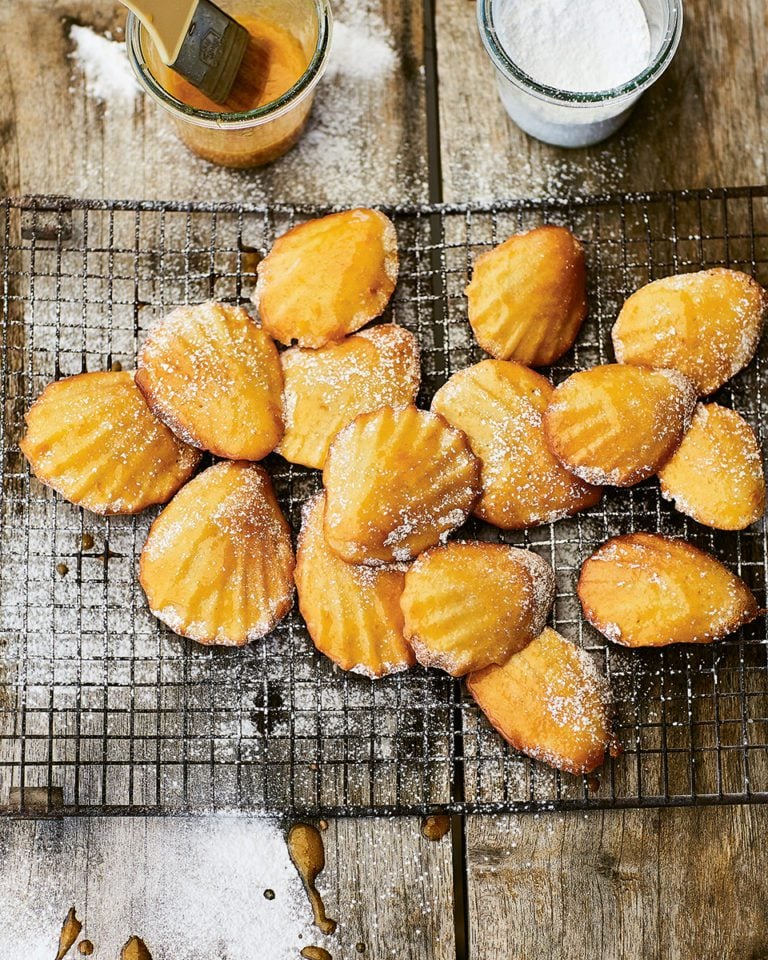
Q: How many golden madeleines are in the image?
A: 15